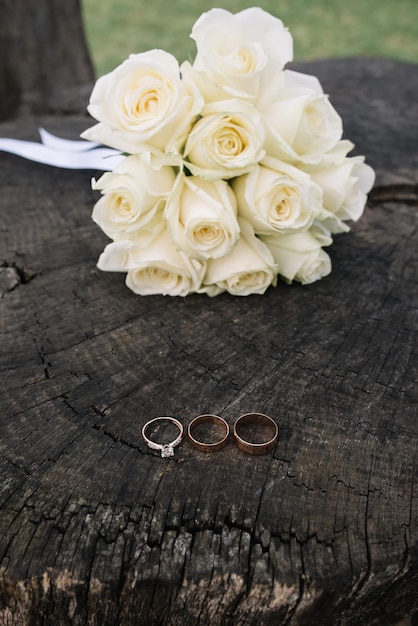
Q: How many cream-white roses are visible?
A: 11